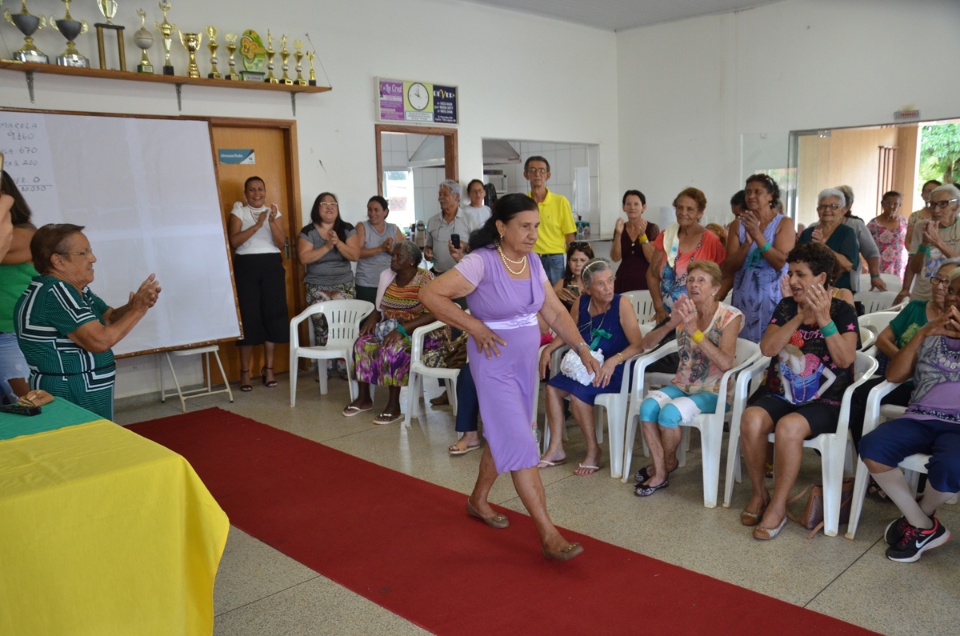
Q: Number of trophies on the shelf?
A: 13